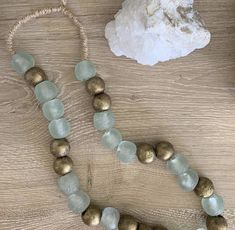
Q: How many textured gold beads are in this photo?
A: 13